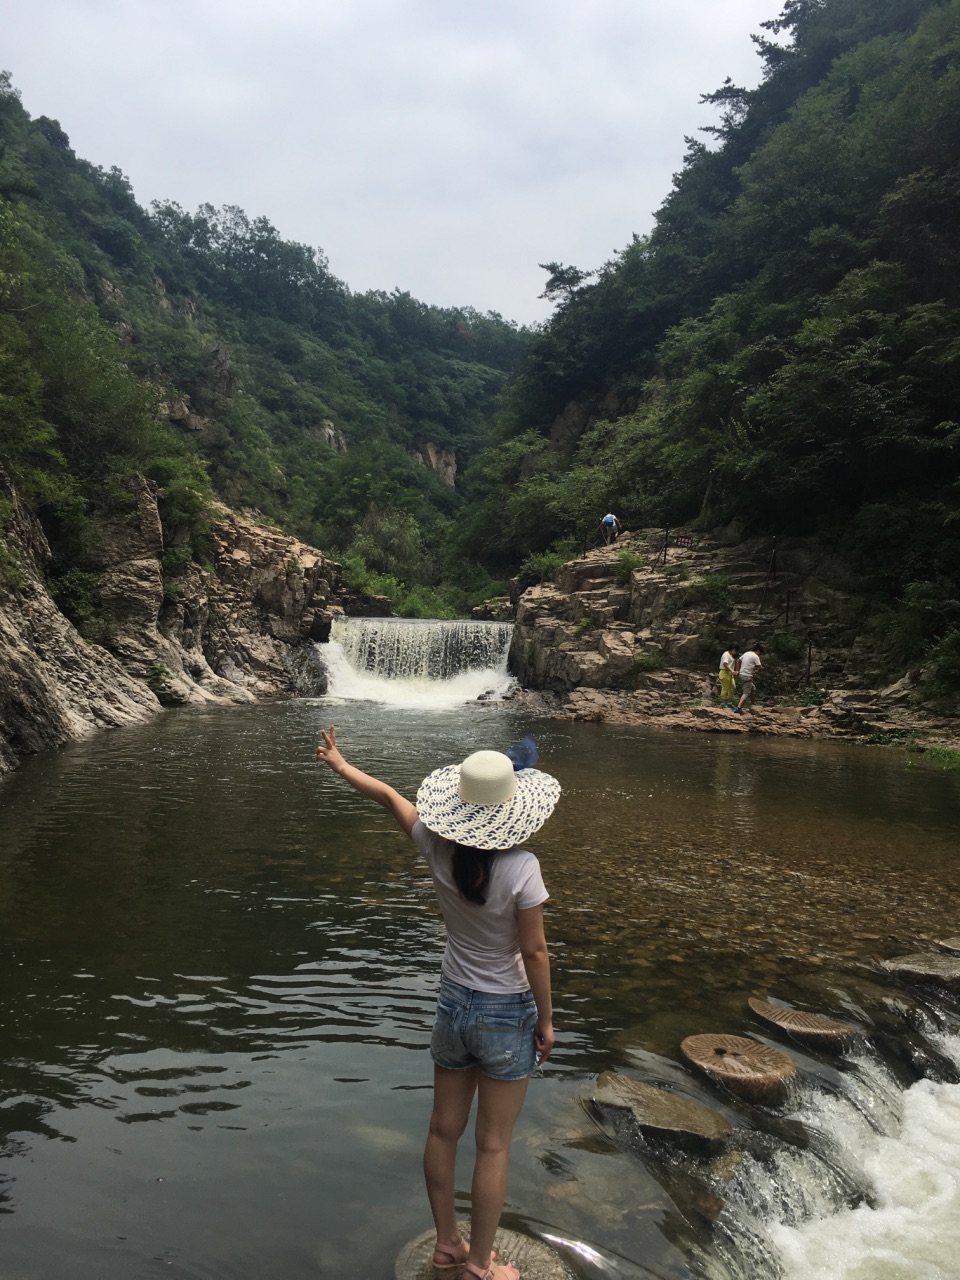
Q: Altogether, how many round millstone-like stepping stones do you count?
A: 3